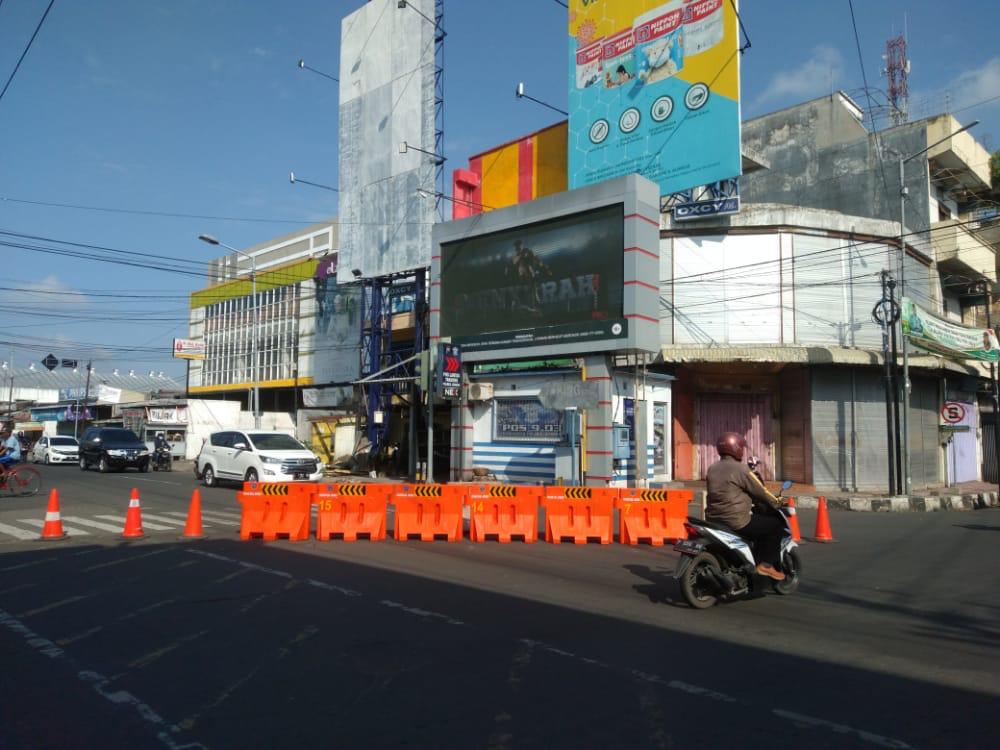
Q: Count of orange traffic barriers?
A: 6